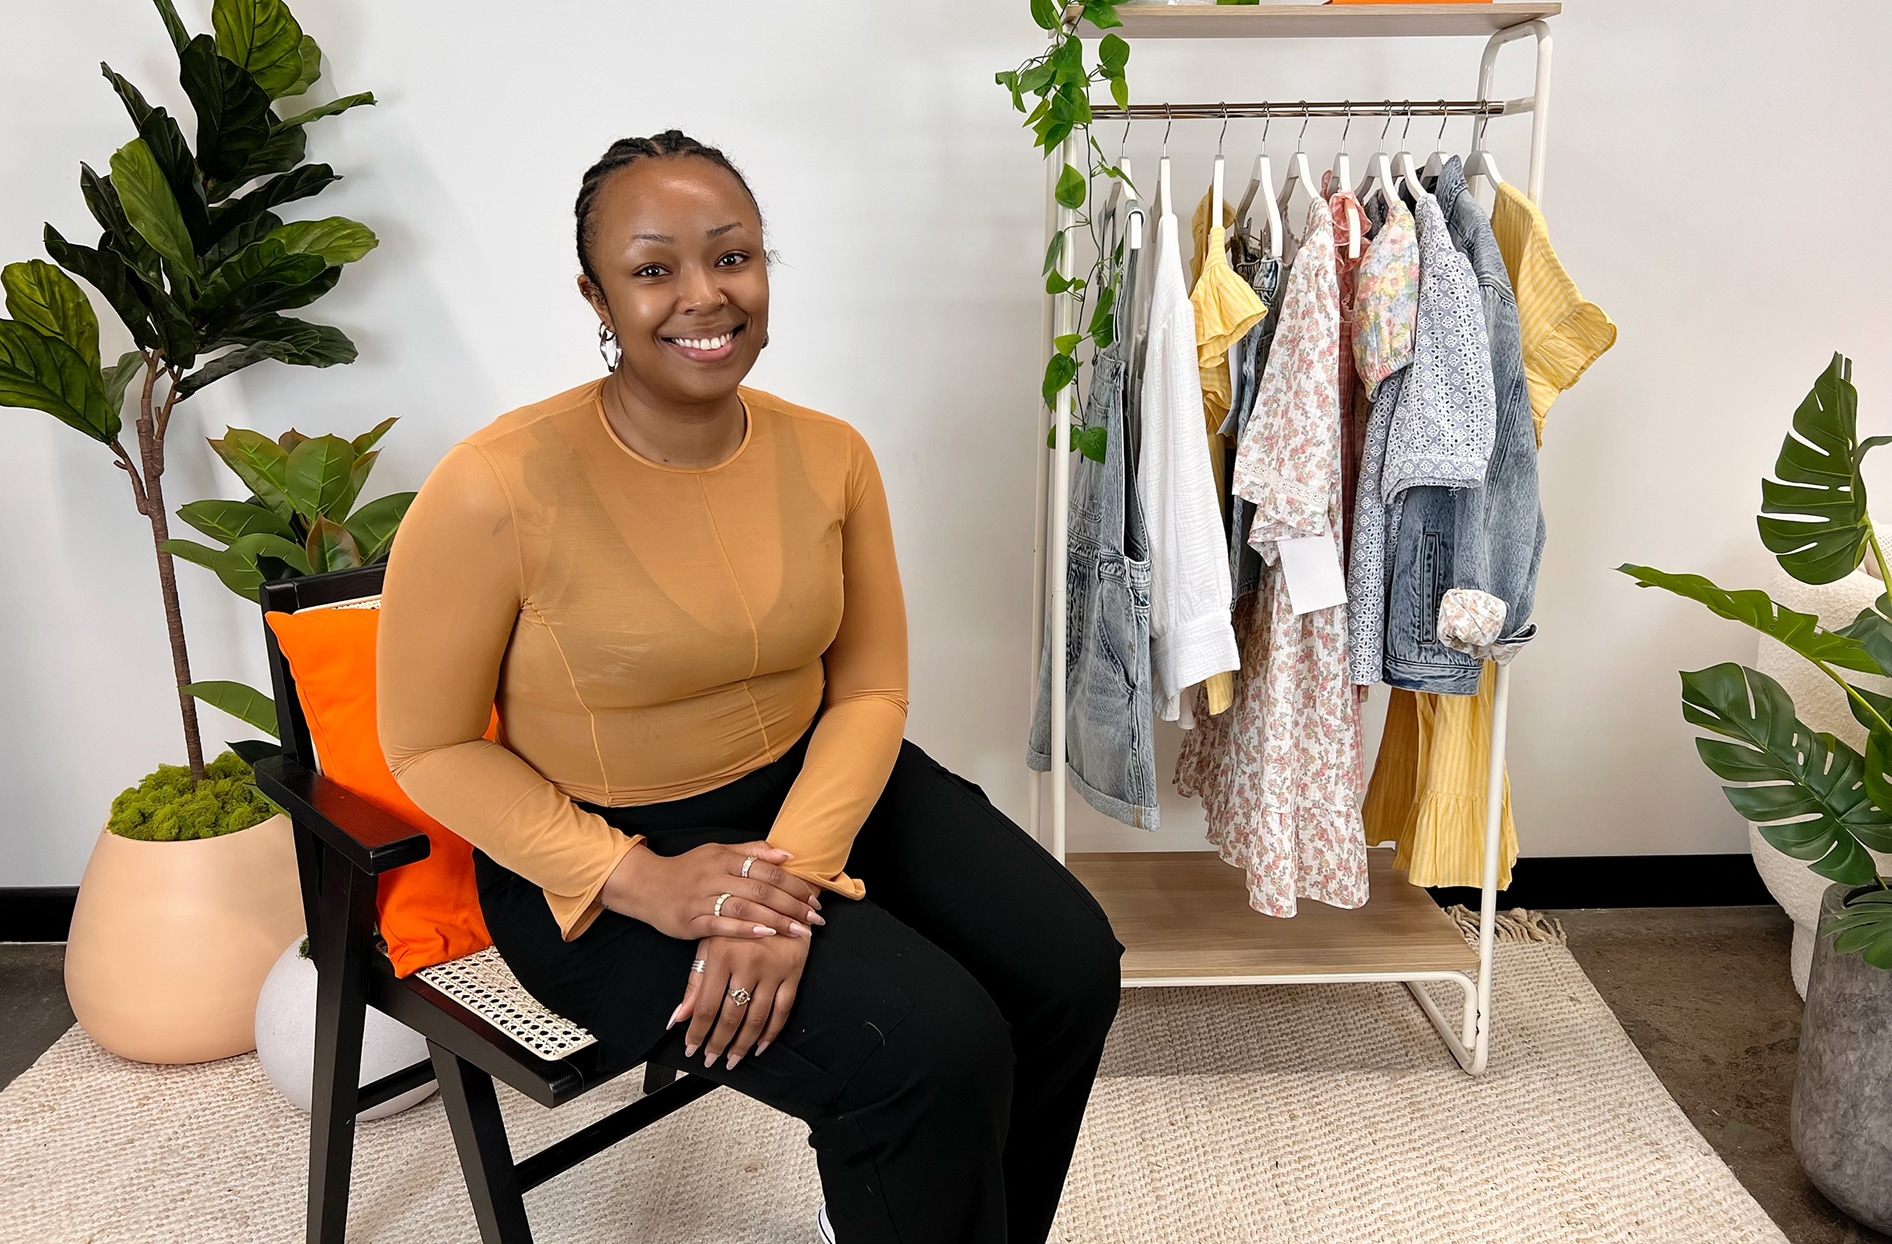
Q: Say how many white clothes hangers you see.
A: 10